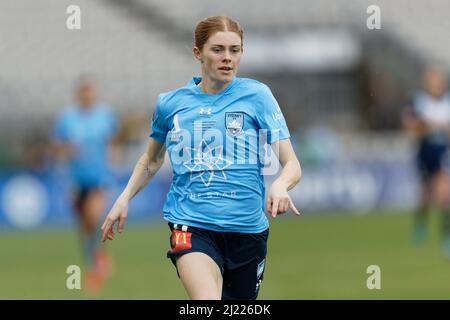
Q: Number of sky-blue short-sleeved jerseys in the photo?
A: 2